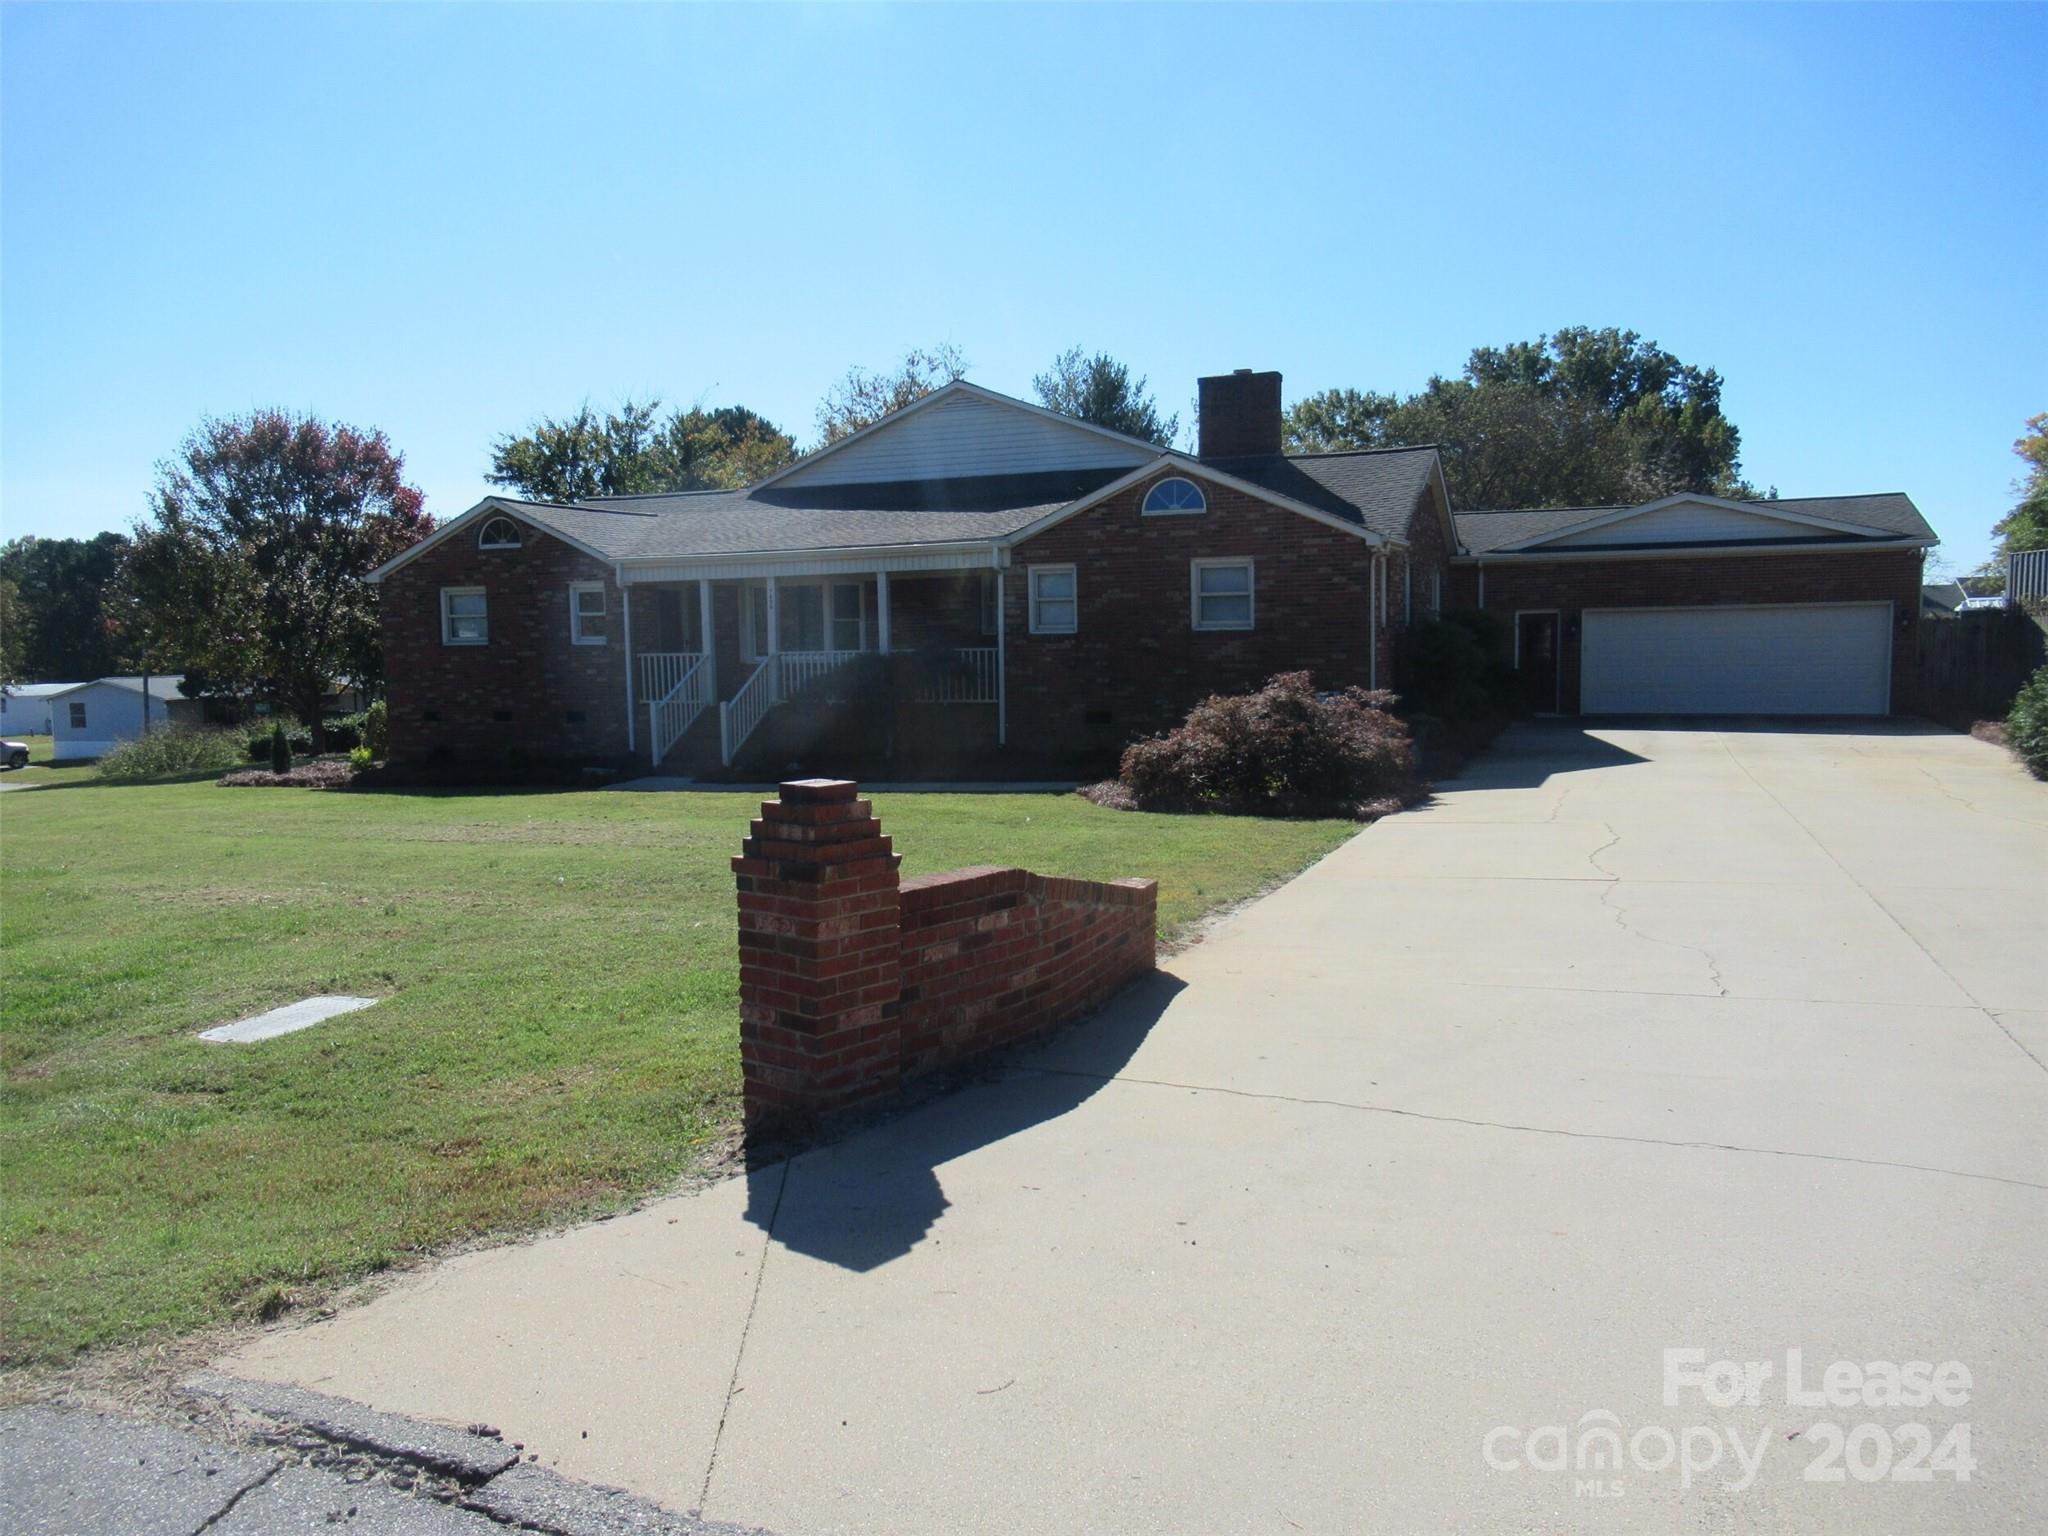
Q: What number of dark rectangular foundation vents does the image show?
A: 4